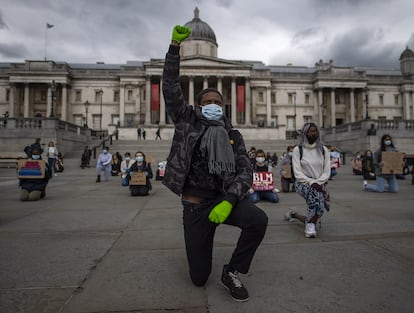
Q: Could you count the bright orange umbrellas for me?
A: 0